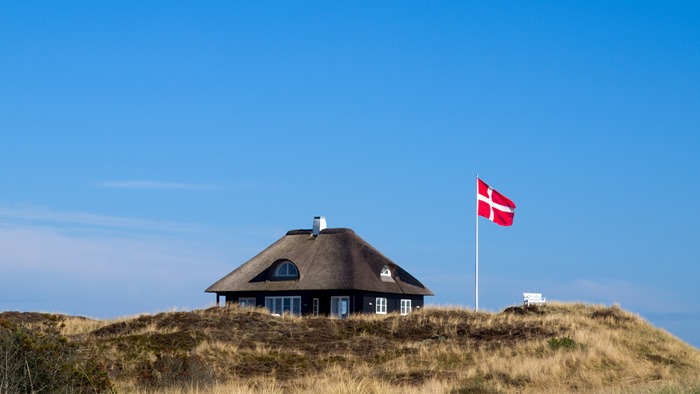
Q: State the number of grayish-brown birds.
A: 0